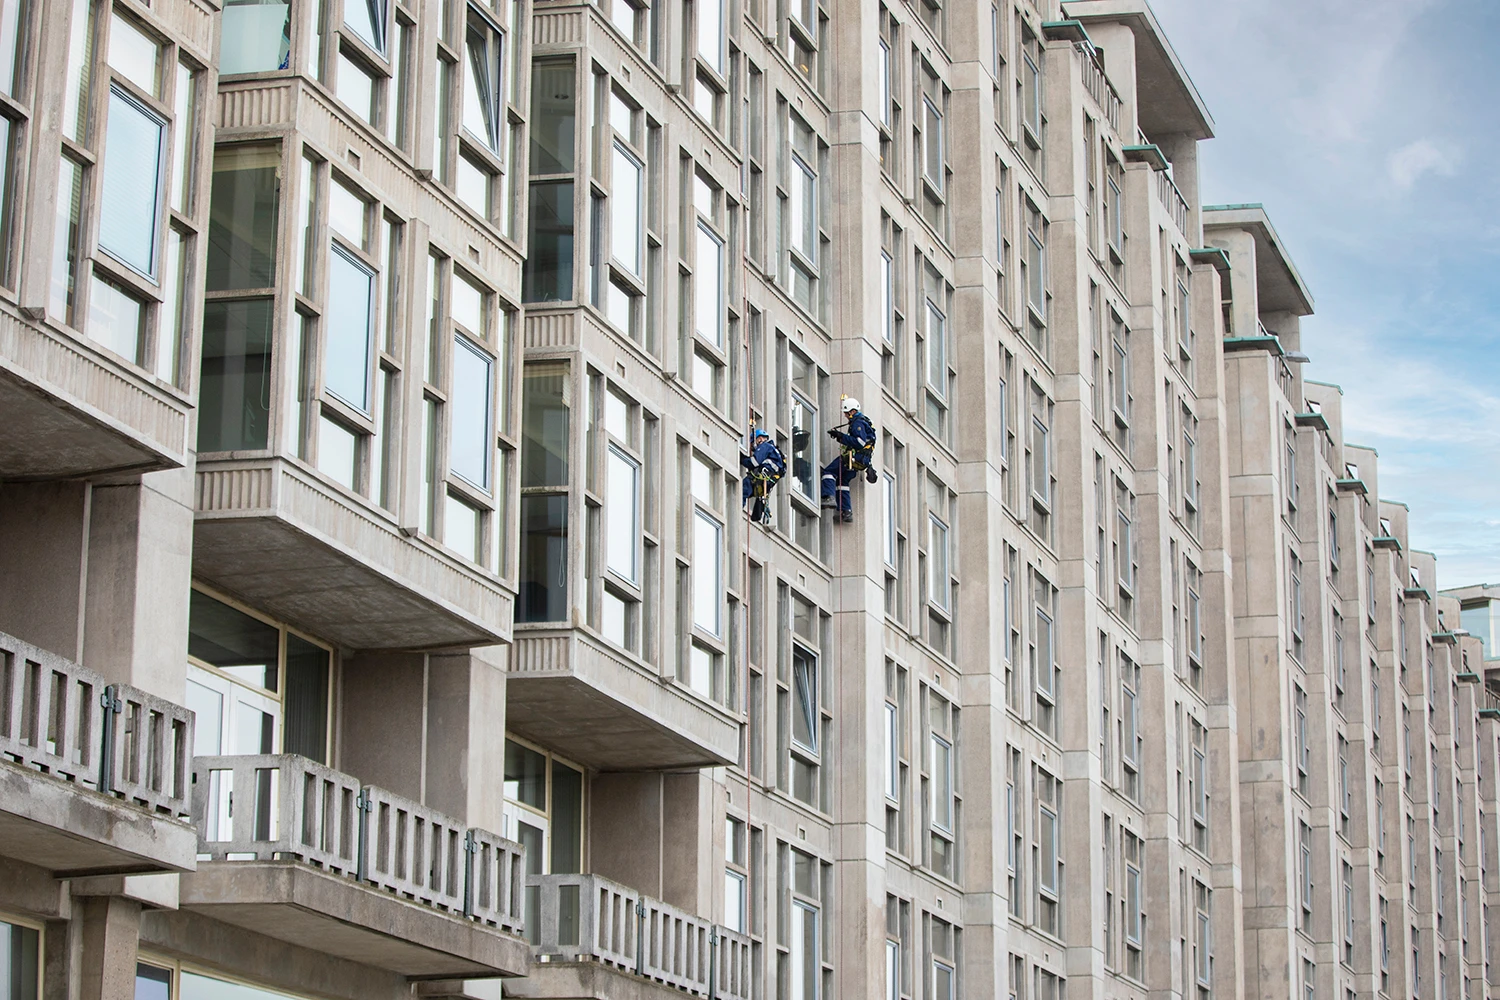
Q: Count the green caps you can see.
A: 11